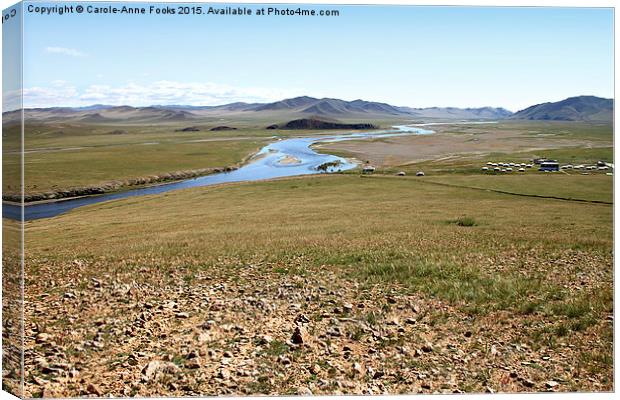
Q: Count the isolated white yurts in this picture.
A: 3